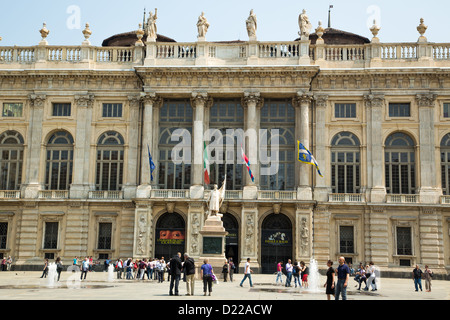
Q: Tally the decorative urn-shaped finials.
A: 6